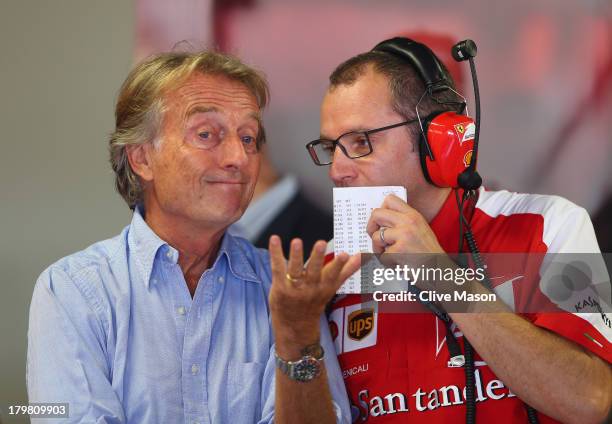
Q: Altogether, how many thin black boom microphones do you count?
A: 1